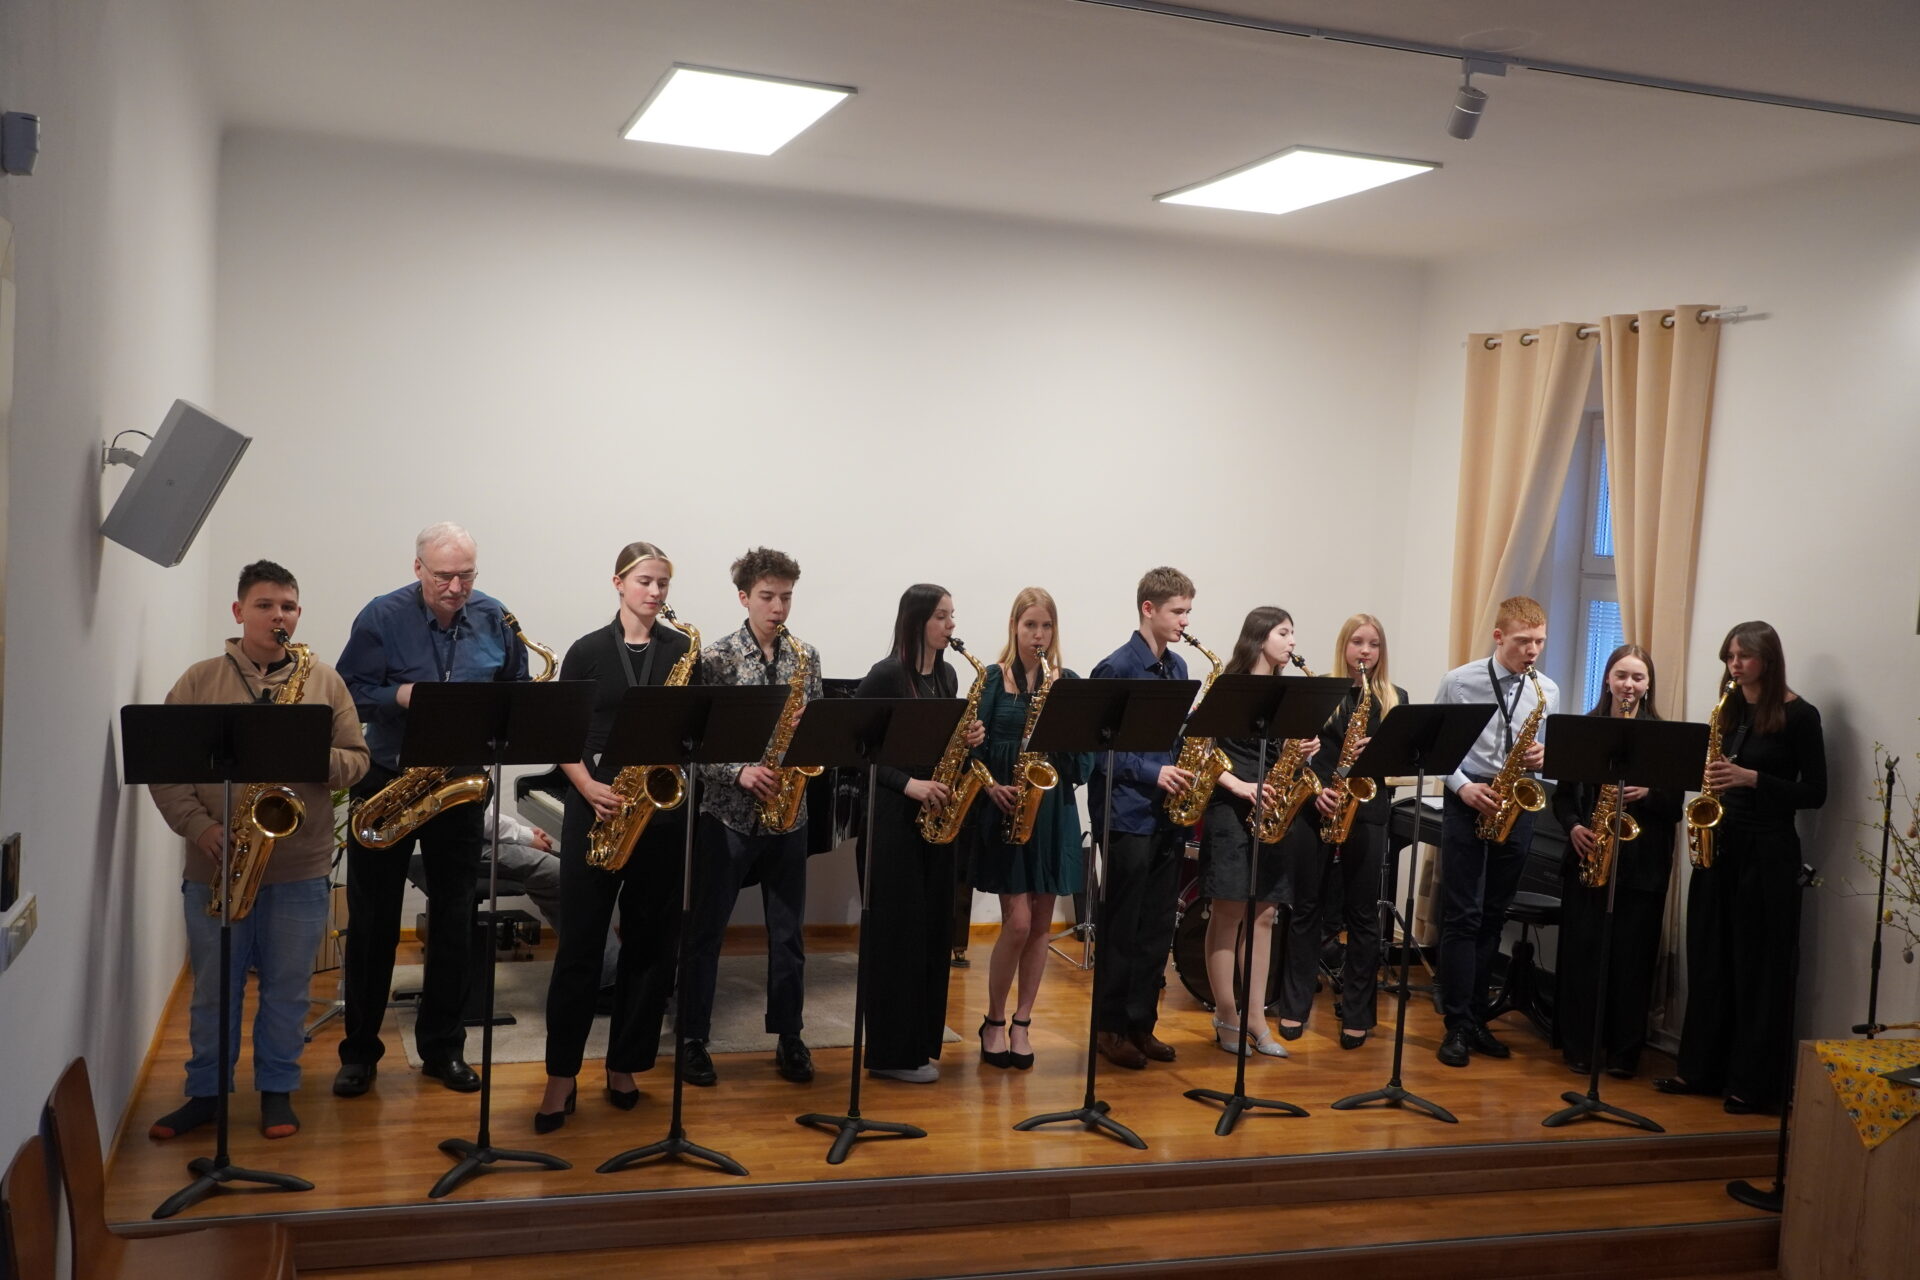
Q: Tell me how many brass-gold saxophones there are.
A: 12